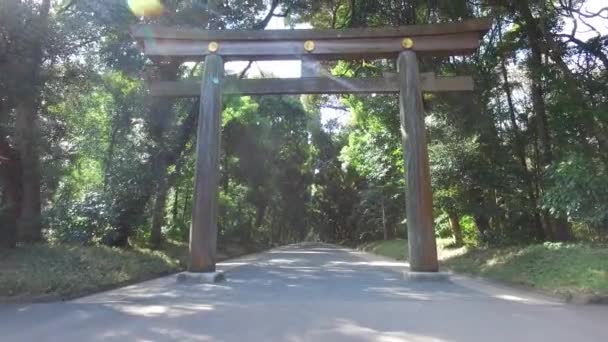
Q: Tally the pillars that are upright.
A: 2